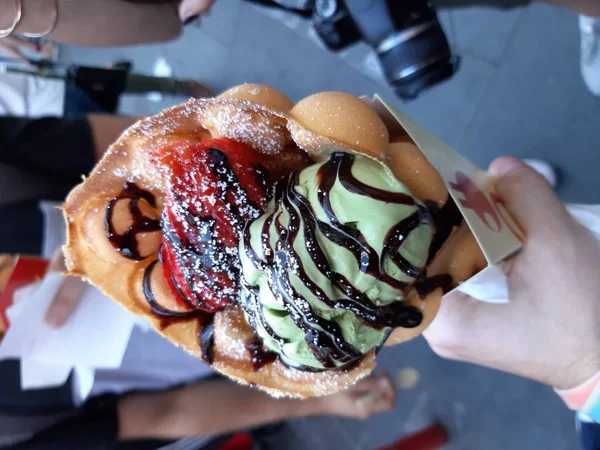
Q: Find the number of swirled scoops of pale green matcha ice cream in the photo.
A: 1